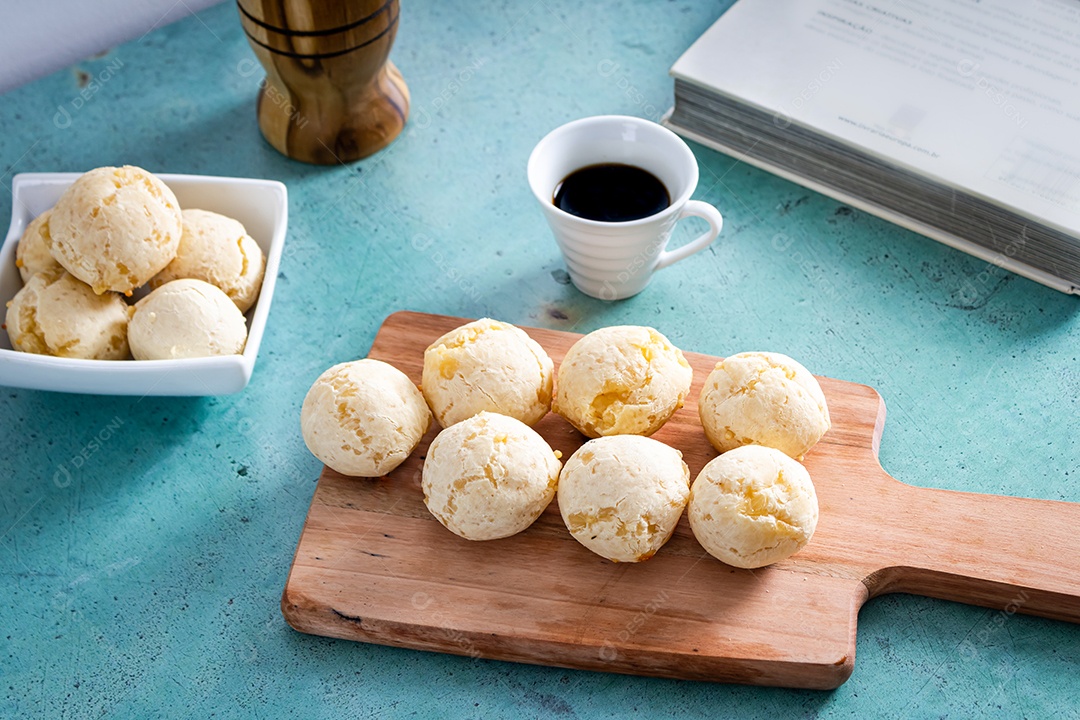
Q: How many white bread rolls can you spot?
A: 12